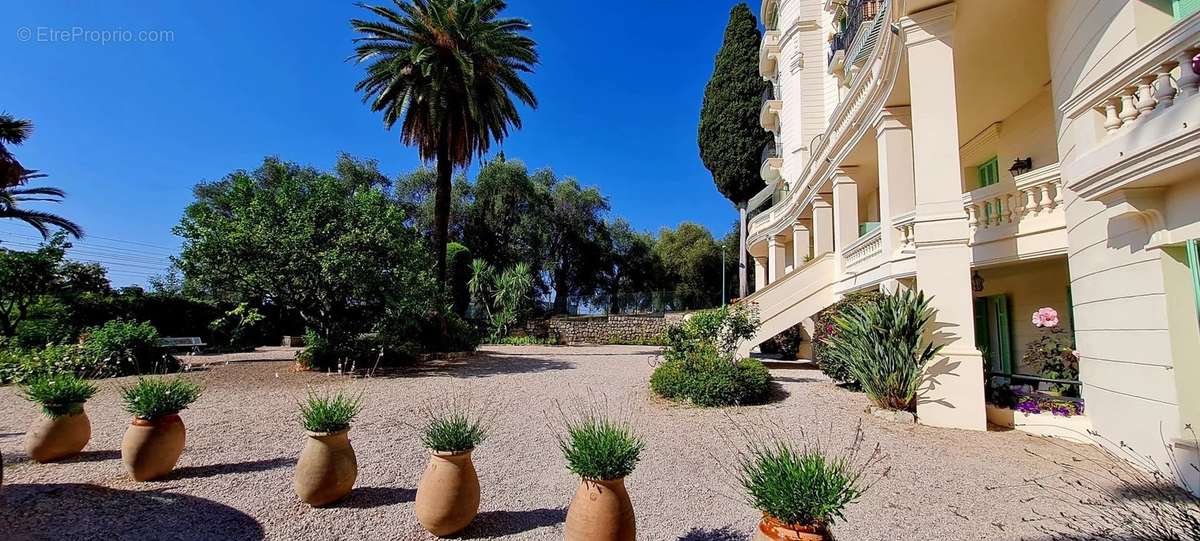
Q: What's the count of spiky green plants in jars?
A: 6